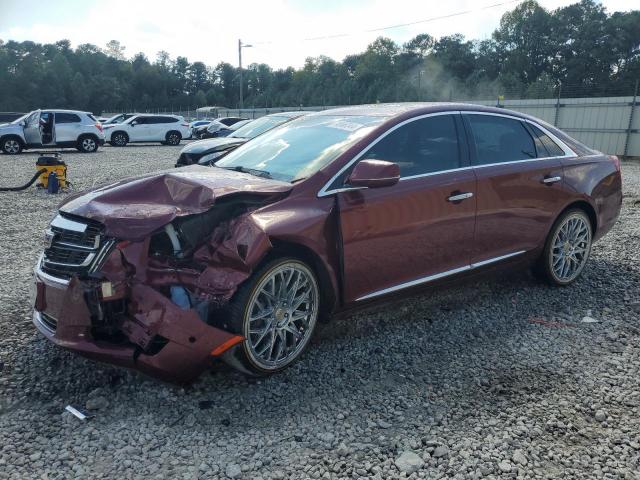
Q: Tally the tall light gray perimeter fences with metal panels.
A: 1